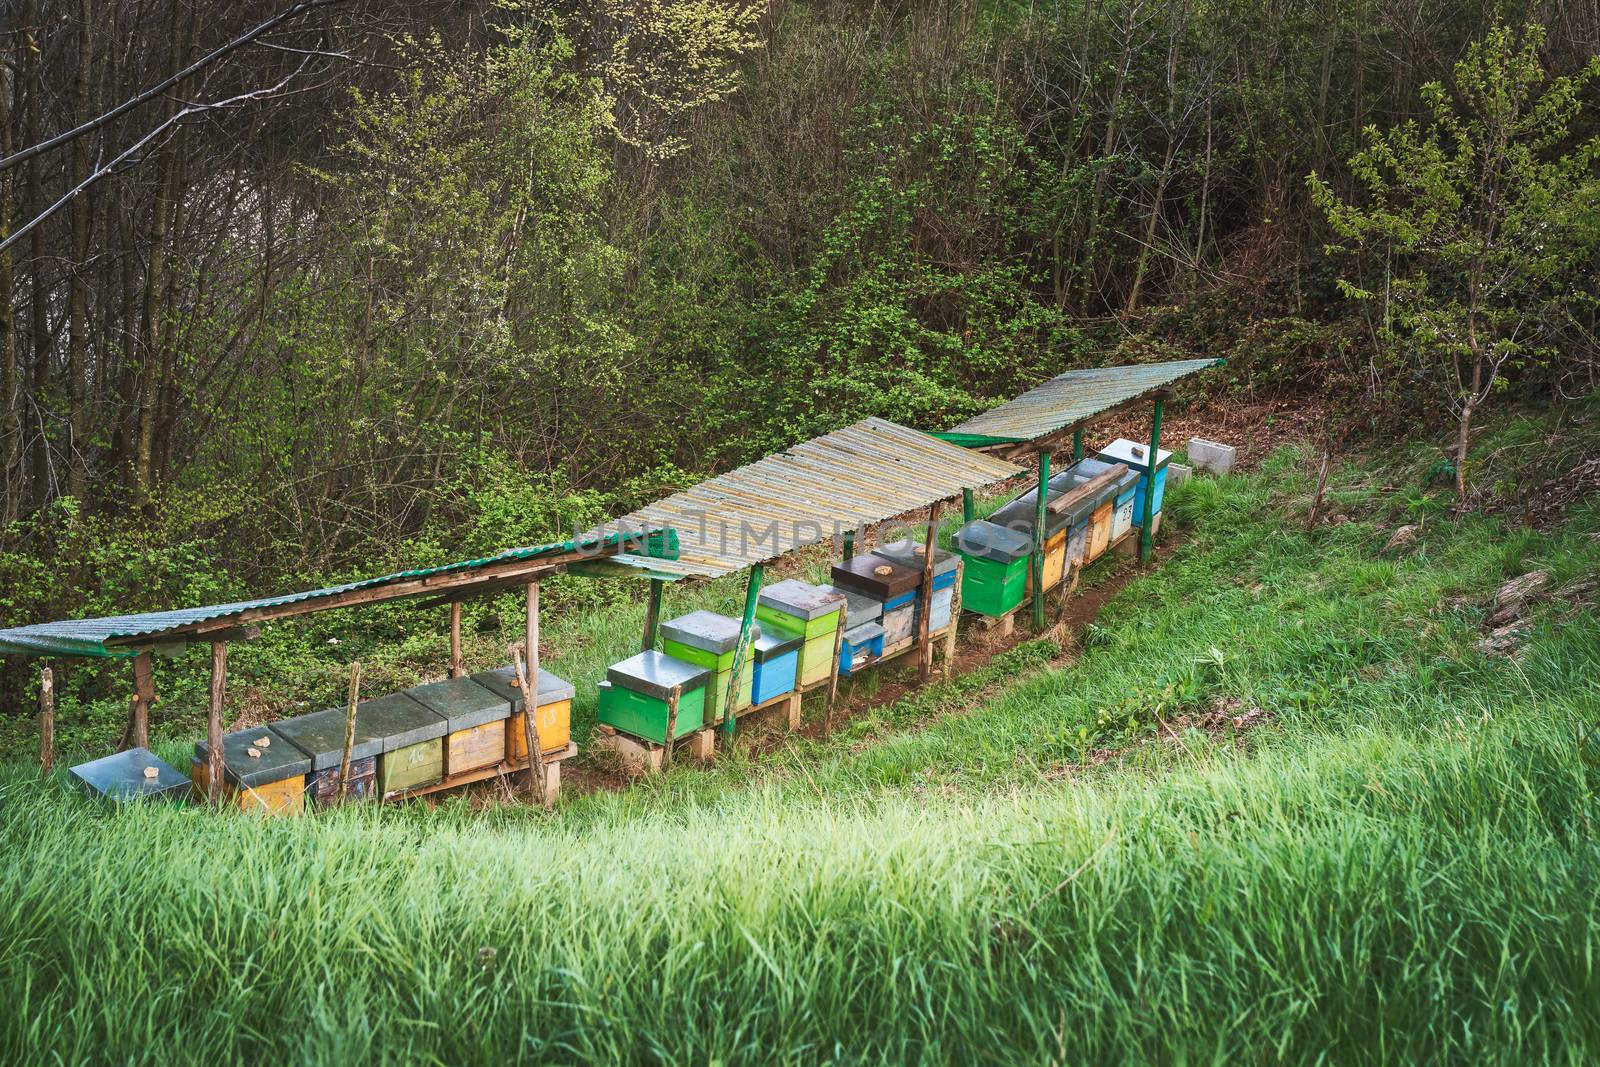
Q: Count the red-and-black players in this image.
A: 0